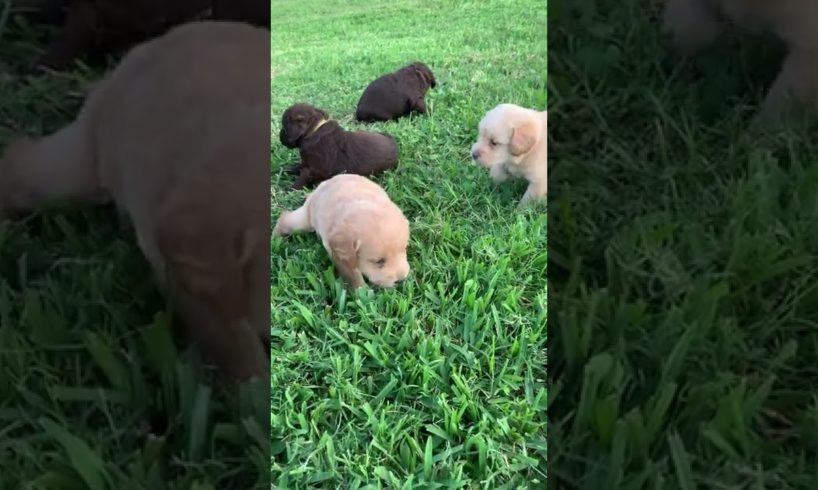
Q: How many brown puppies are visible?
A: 2